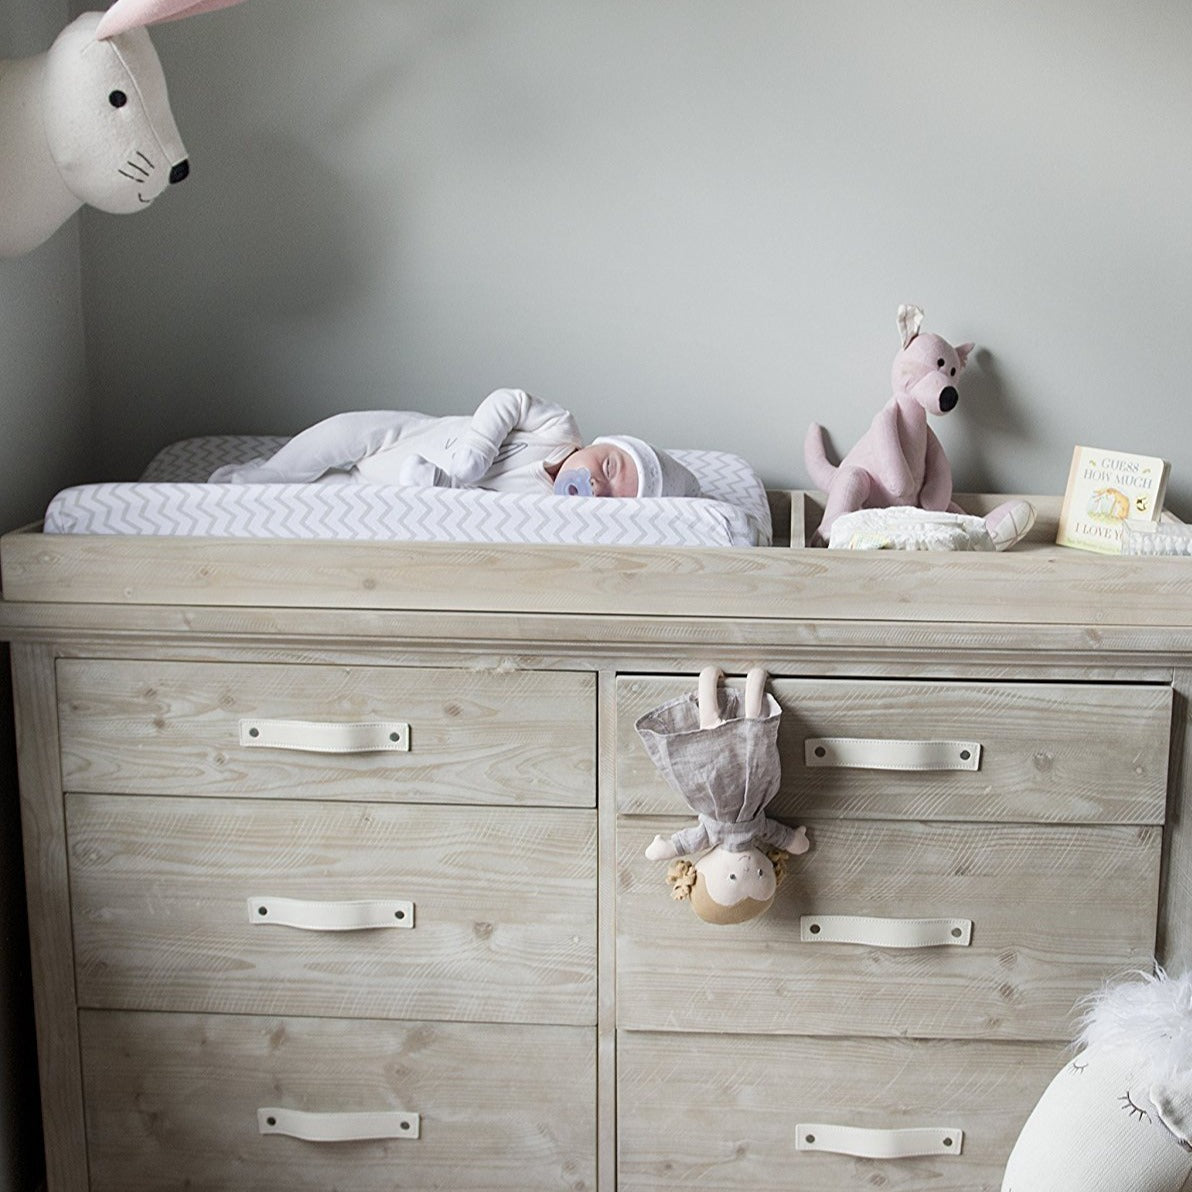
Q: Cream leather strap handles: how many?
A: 6